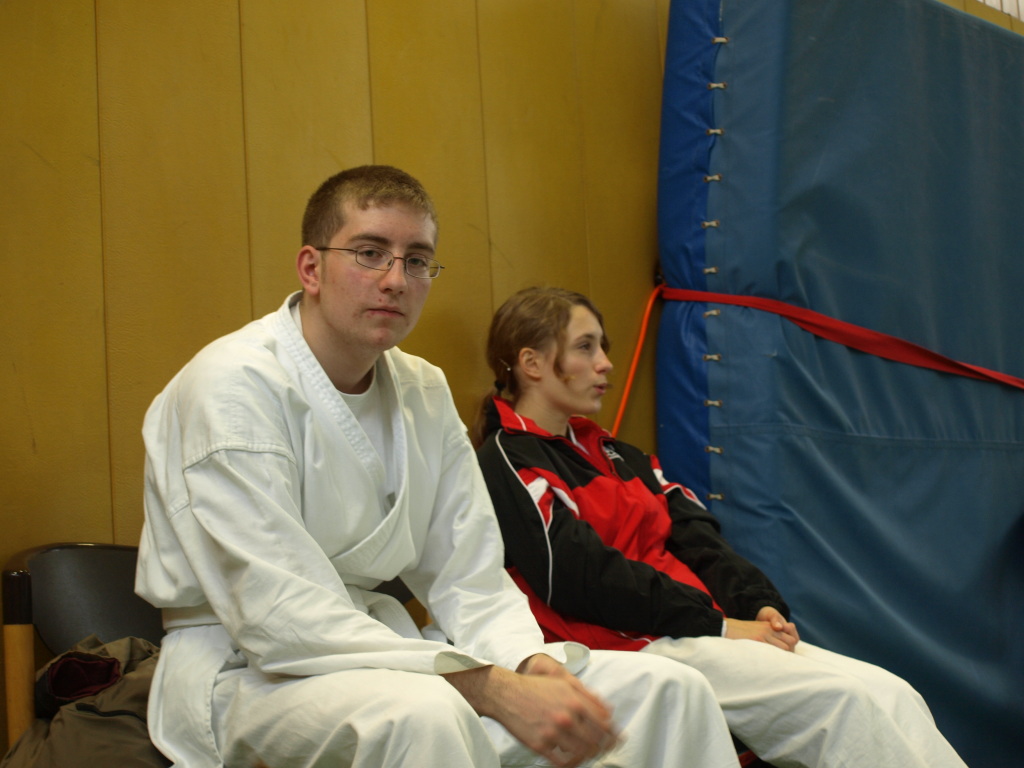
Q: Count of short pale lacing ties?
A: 11